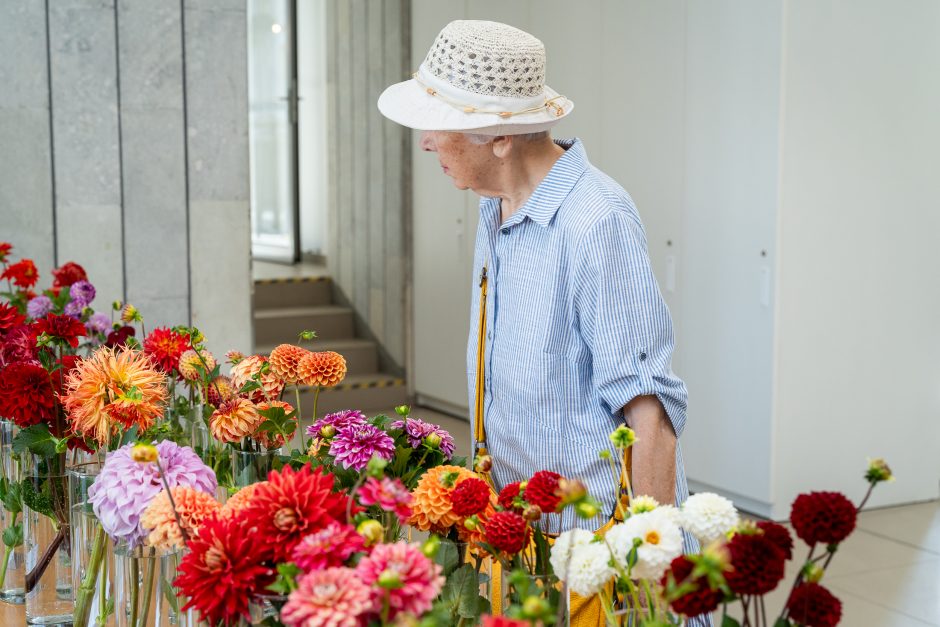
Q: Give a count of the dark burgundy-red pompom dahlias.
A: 5